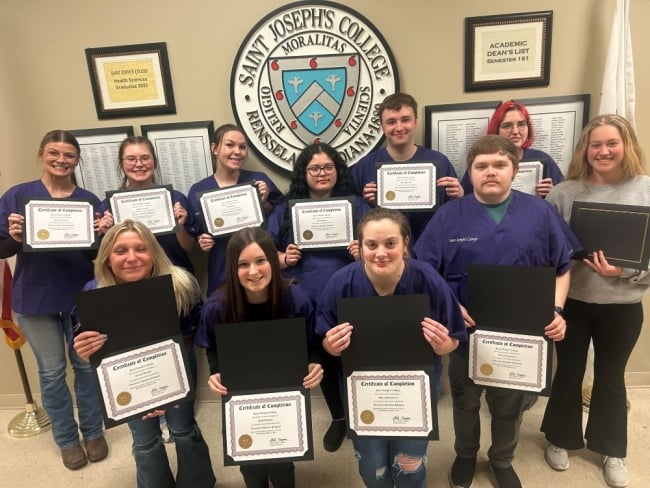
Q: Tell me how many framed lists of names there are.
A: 4